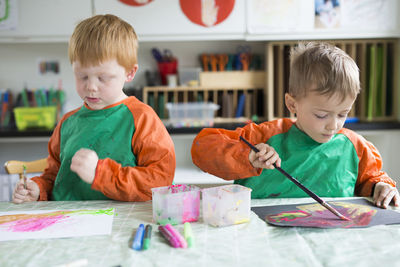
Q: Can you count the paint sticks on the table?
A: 5